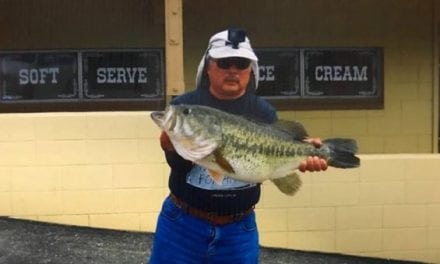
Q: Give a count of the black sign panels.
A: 4